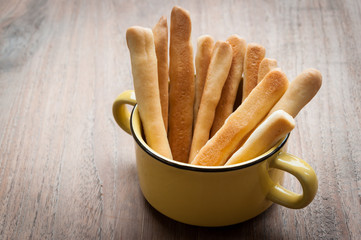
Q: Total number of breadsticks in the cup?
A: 11